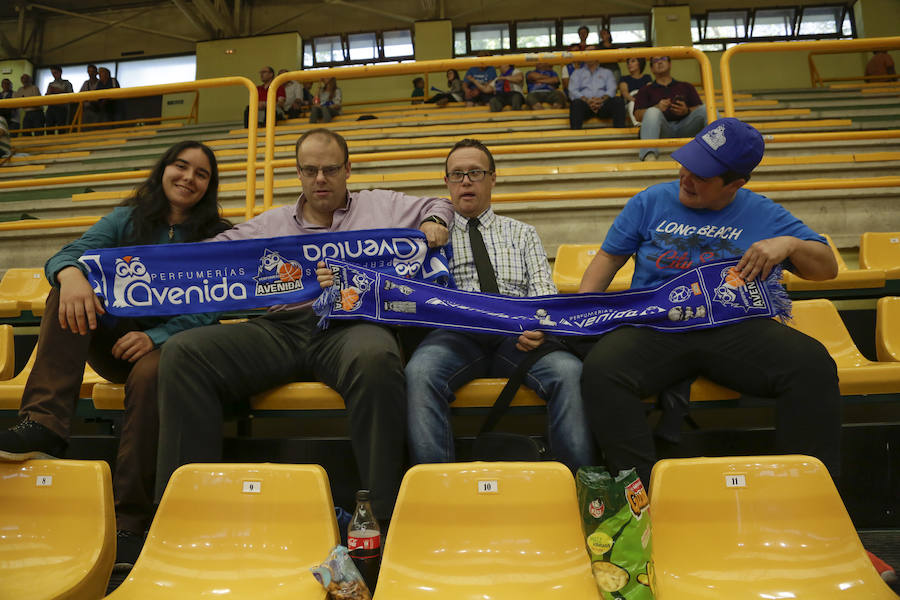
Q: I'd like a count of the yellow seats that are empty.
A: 11